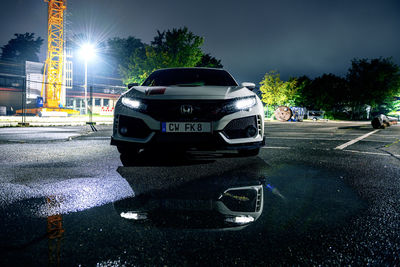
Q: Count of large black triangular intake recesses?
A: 2